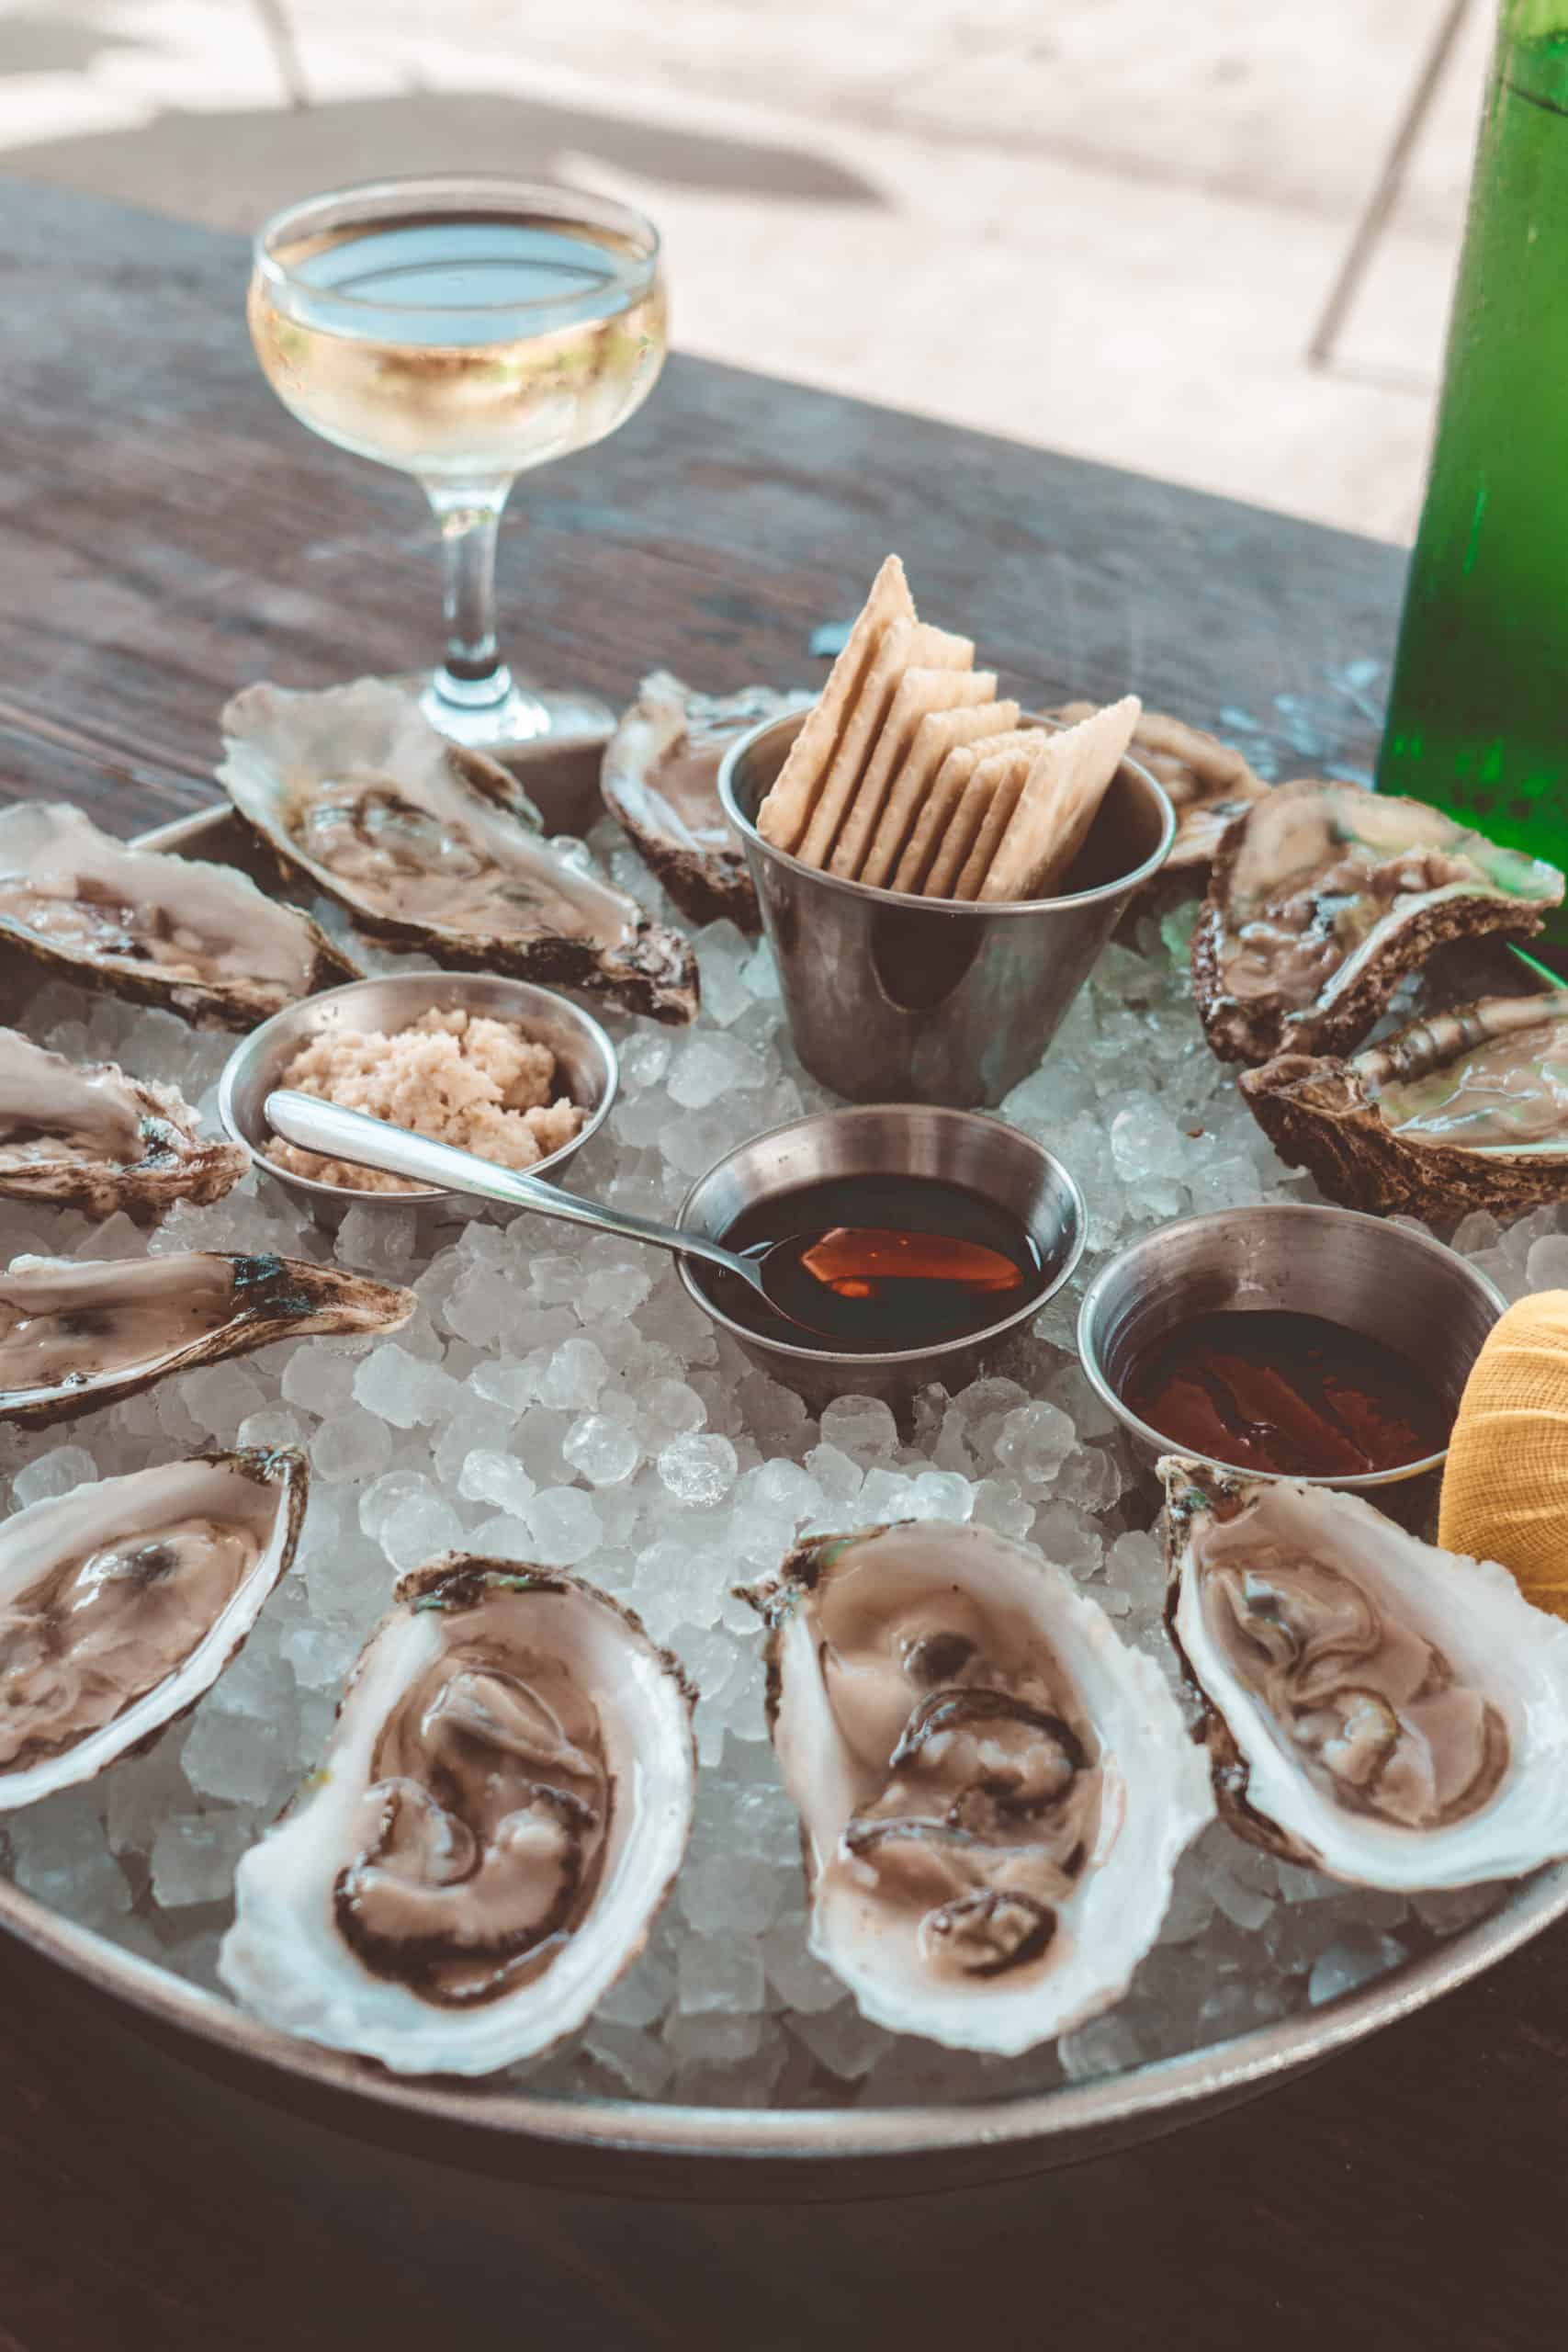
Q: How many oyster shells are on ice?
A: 12